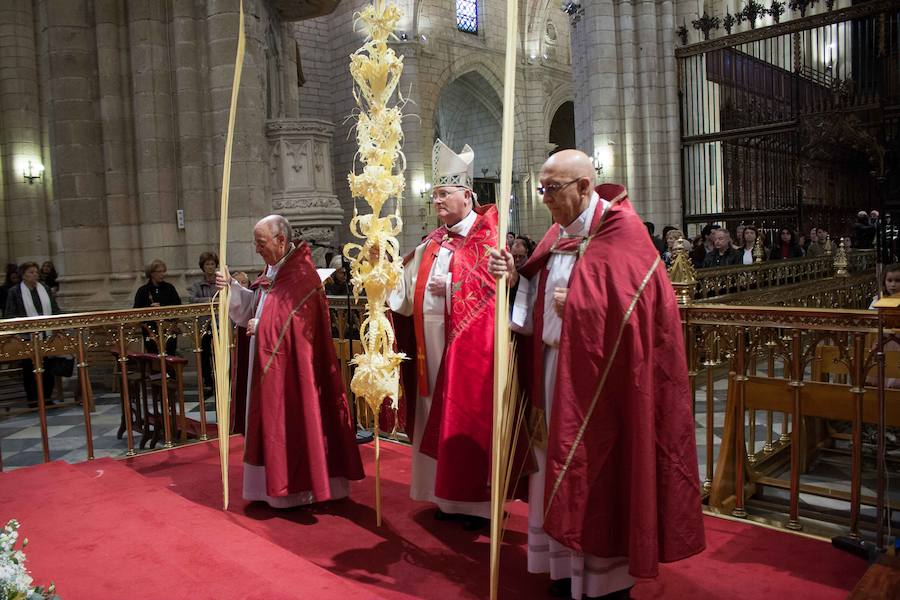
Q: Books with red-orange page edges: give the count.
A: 0